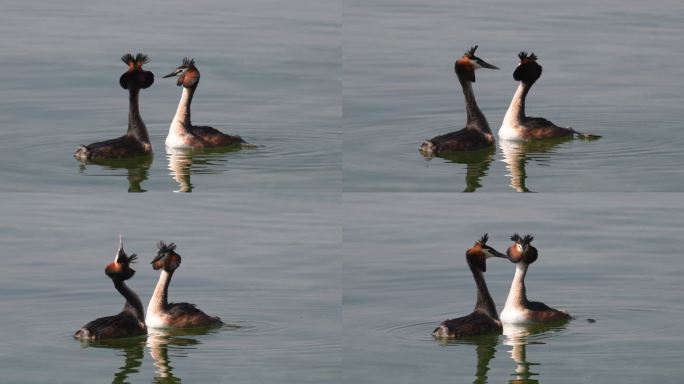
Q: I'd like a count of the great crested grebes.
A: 8